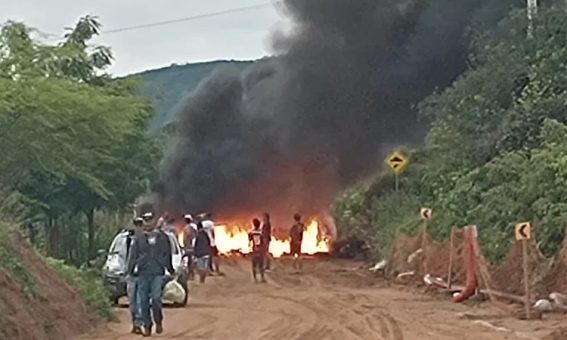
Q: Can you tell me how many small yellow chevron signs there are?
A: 2